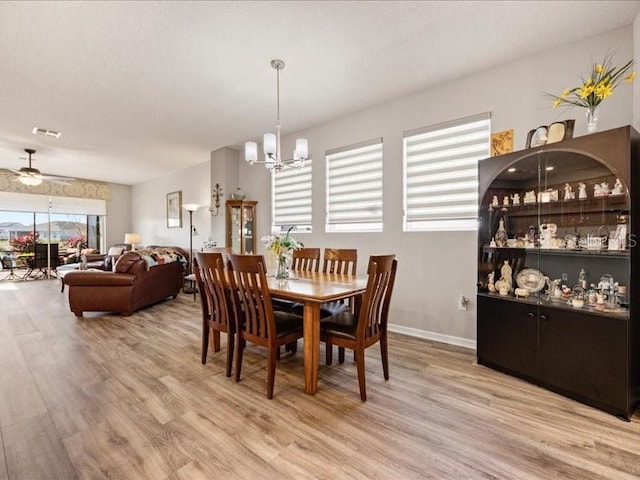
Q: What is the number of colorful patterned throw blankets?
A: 1